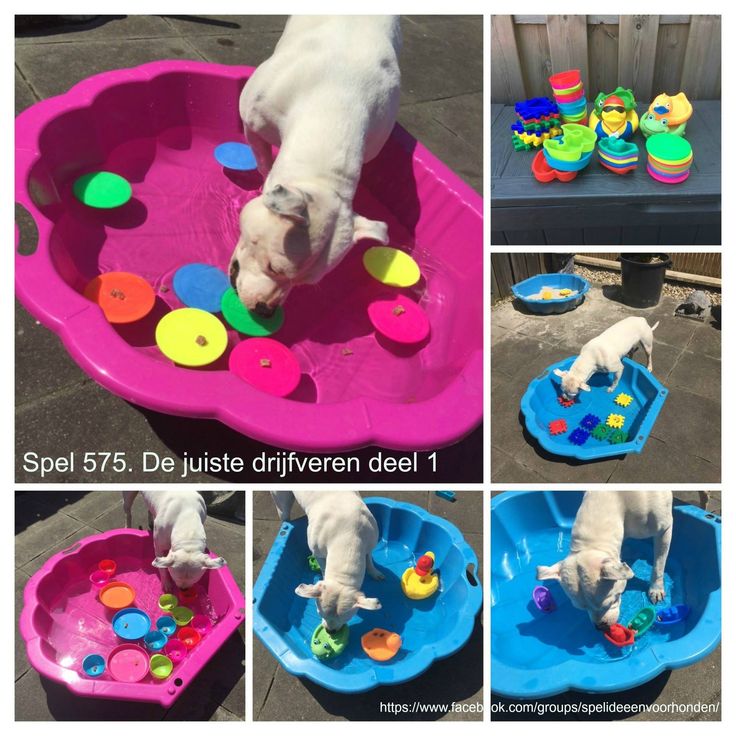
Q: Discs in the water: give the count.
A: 9